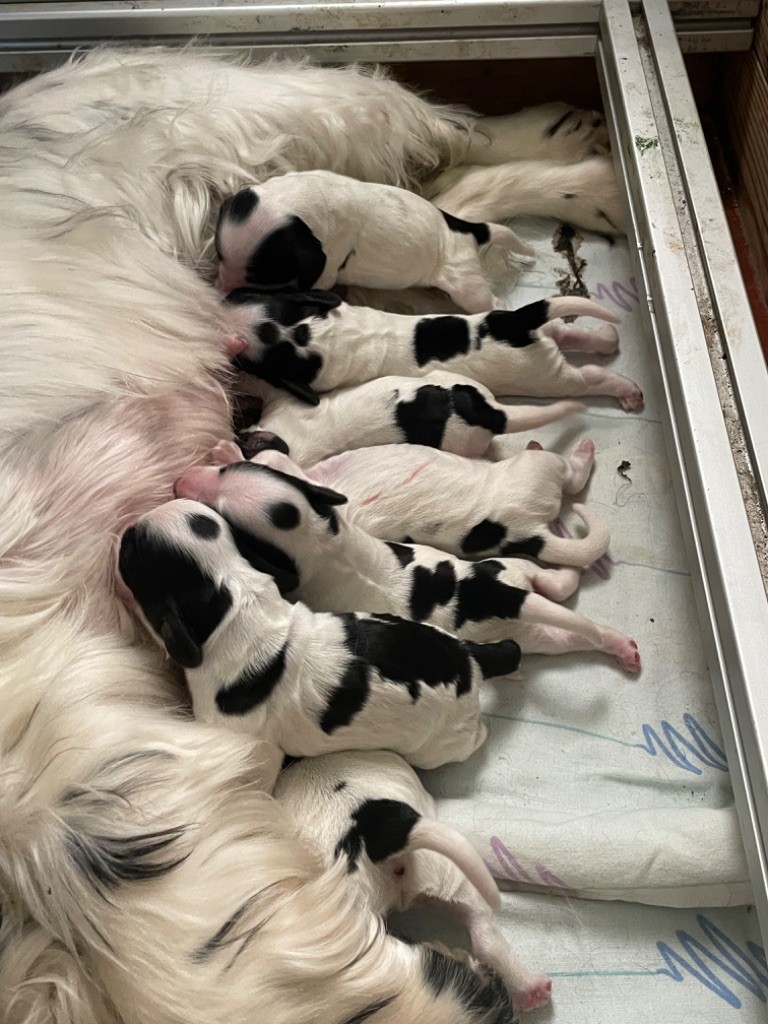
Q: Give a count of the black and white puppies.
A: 7